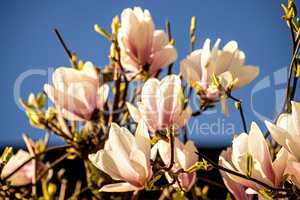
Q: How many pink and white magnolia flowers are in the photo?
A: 9